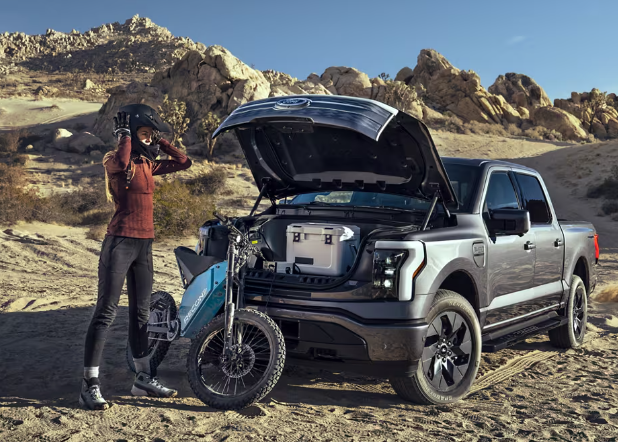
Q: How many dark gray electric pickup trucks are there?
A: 1